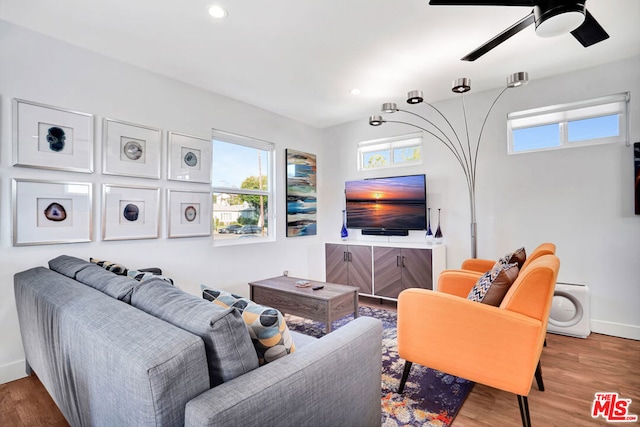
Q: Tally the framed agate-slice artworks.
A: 6